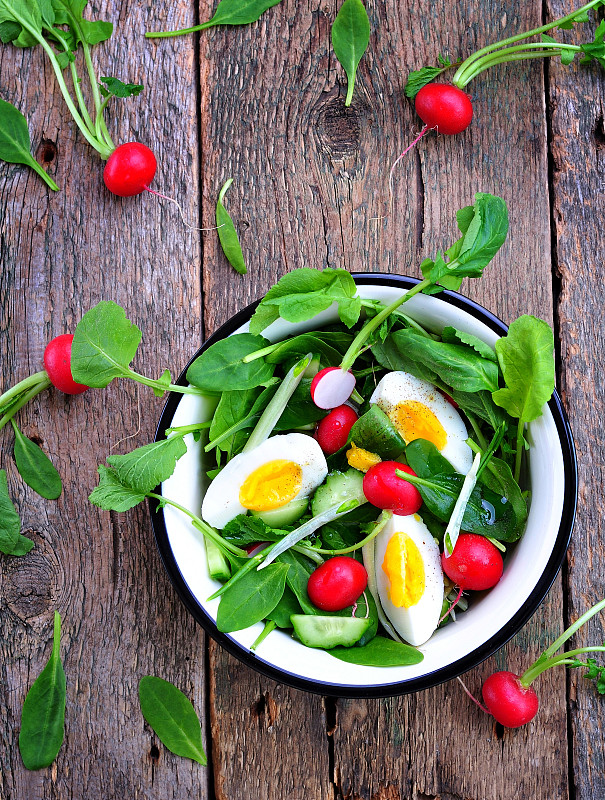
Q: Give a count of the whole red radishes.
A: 8